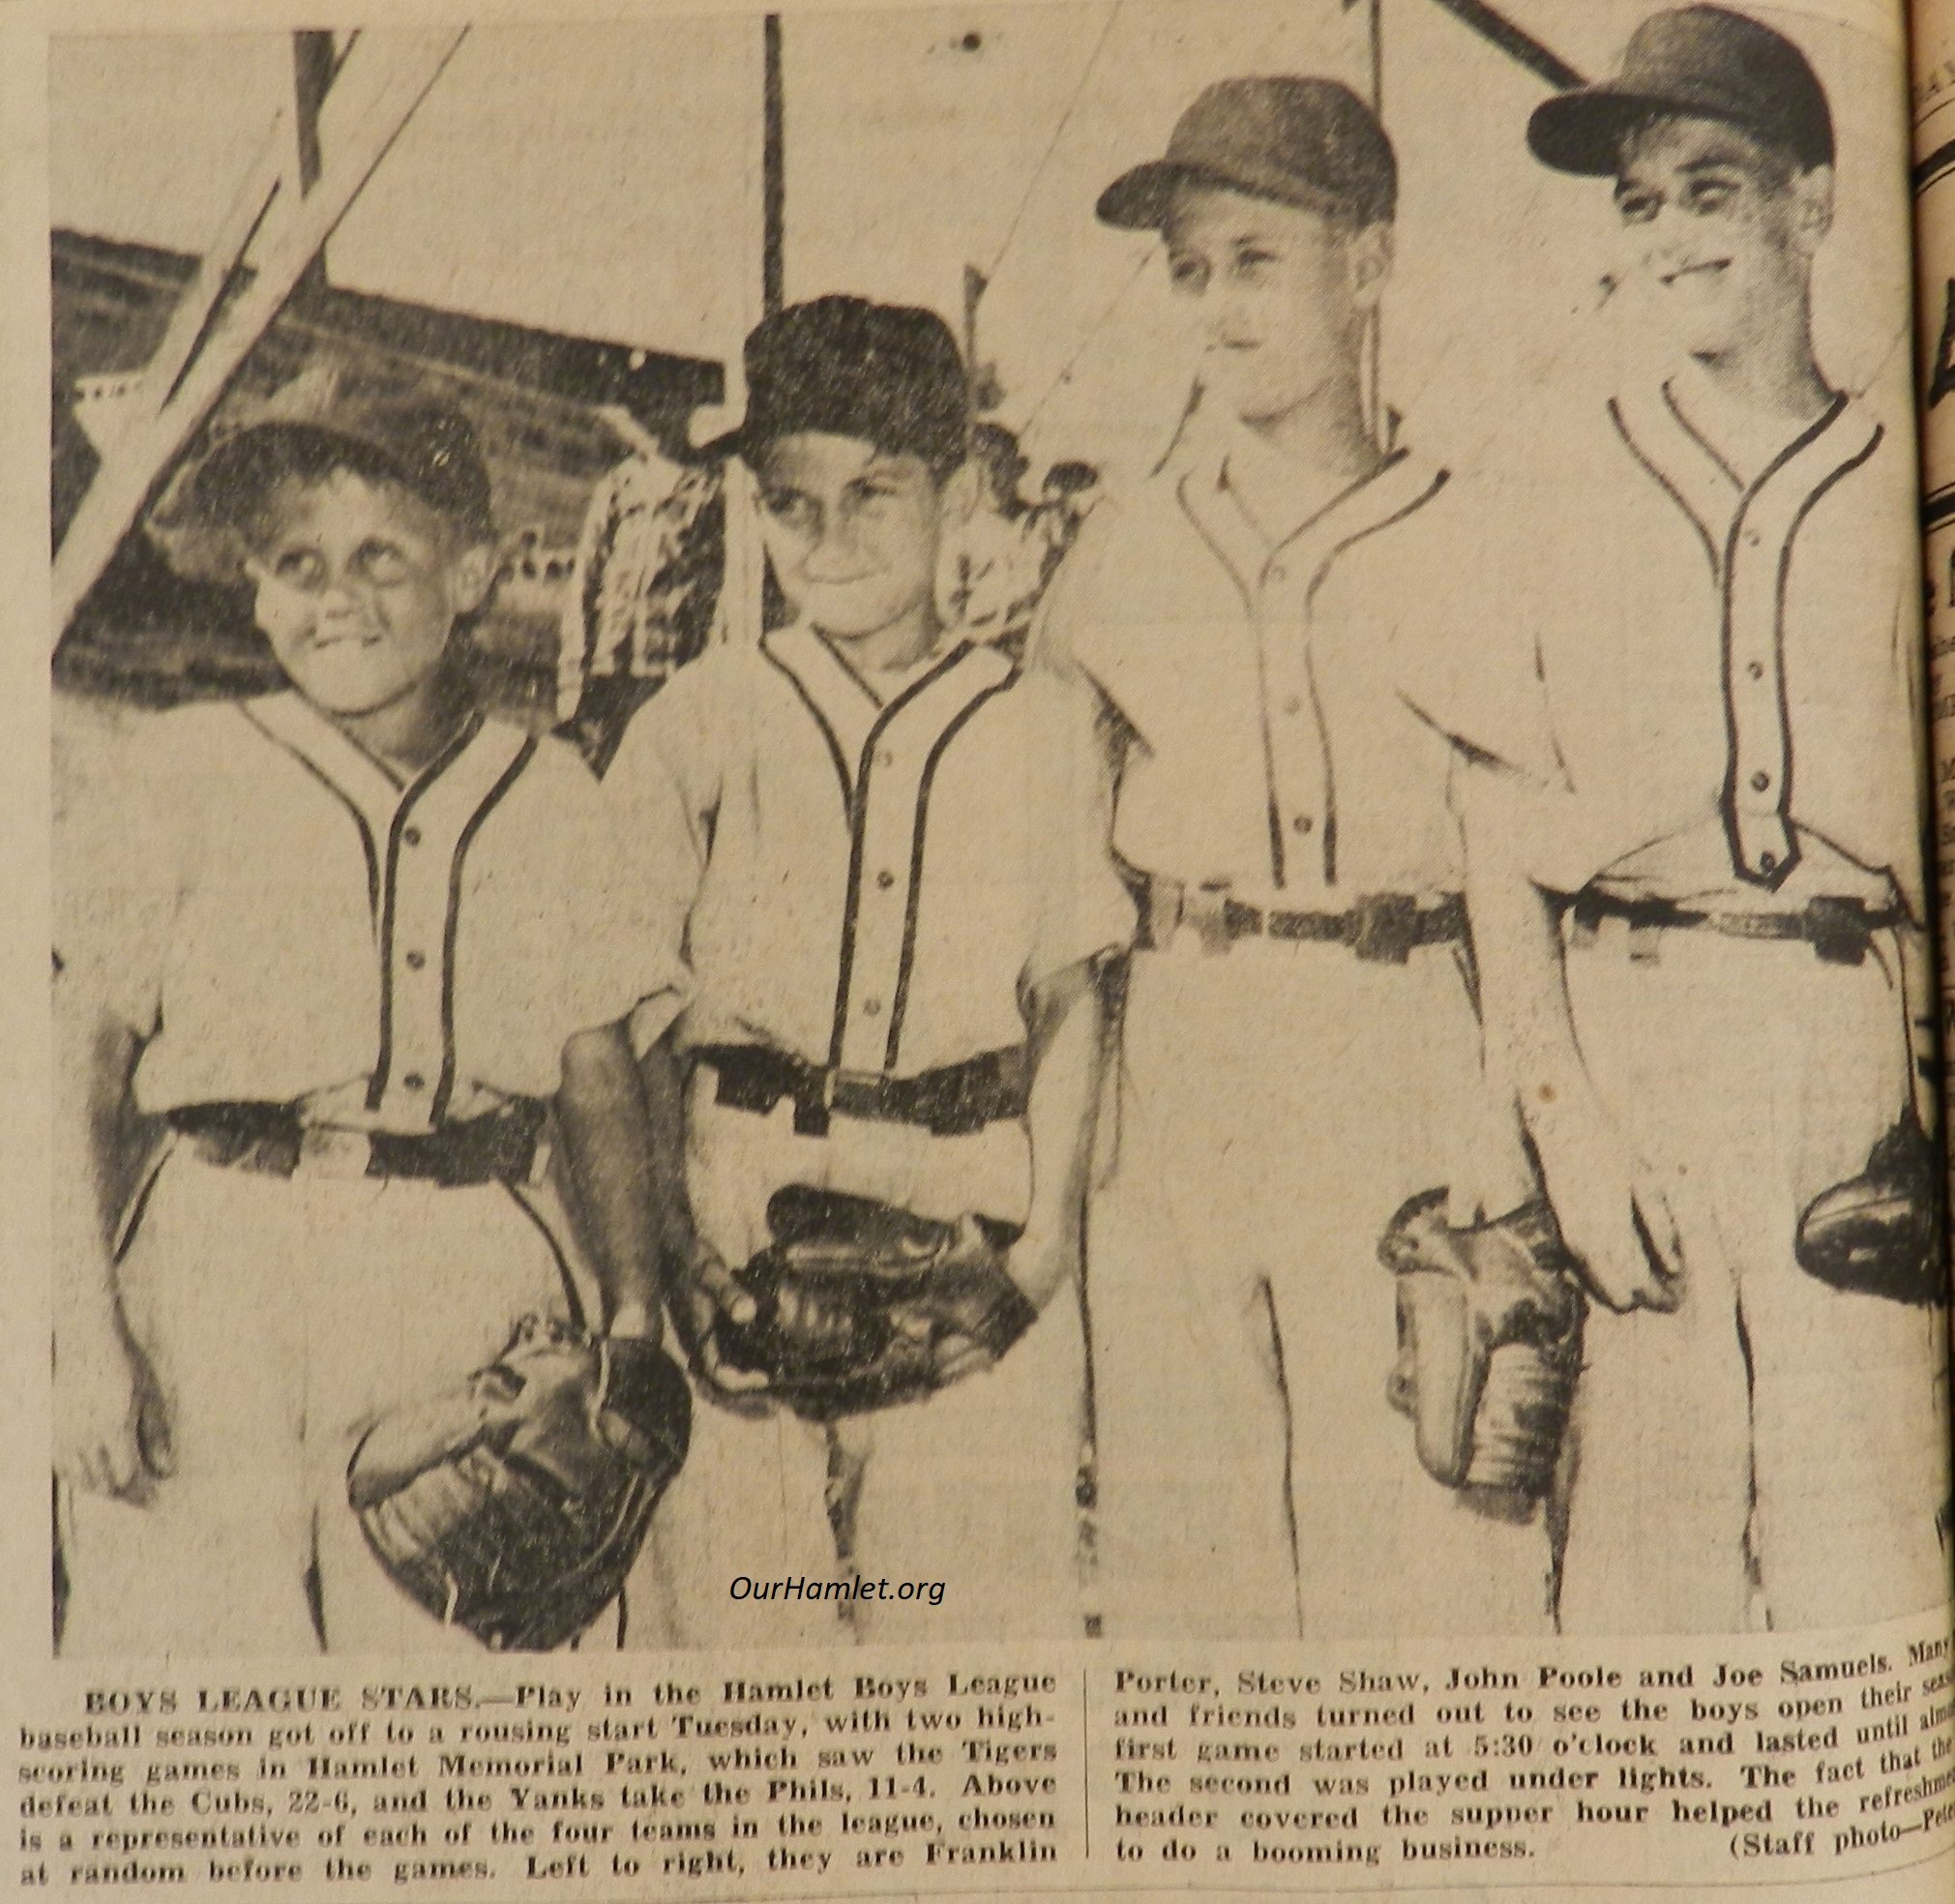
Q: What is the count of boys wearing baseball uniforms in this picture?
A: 4